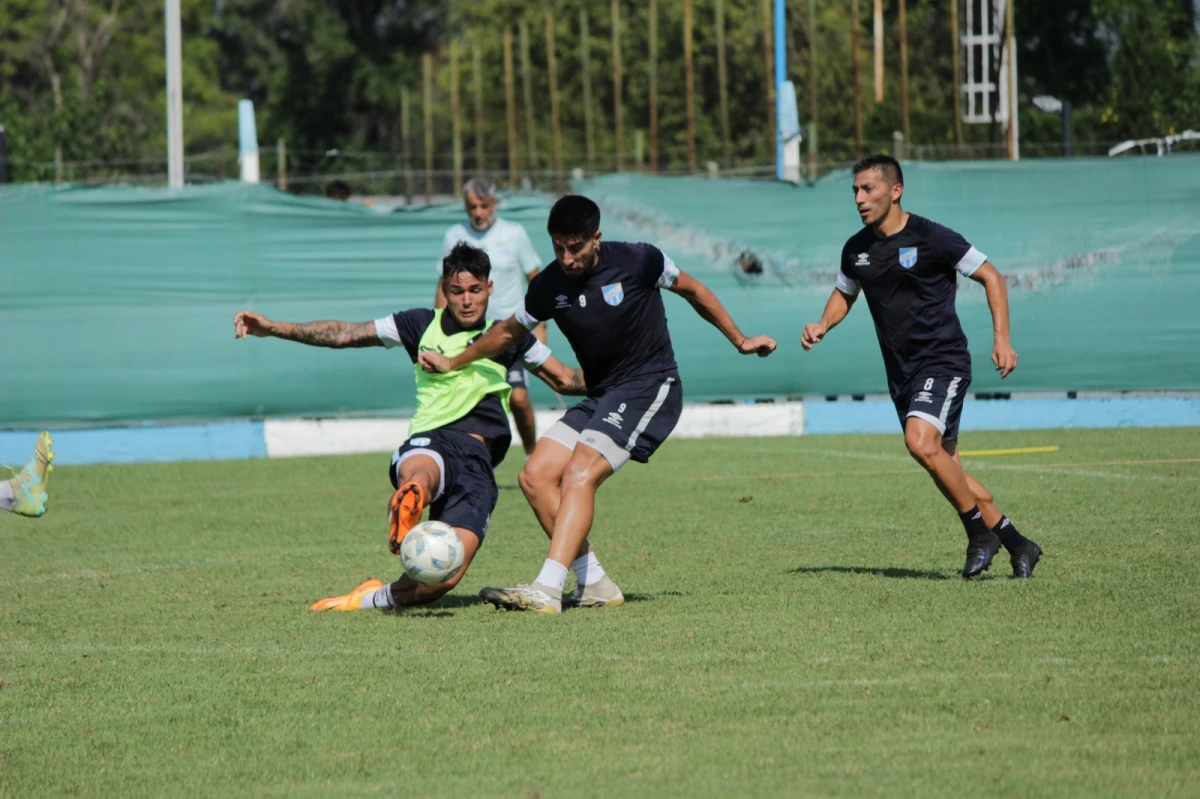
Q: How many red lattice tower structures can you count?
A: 0